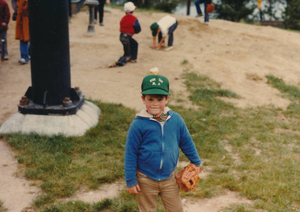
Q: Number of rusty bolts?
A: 3